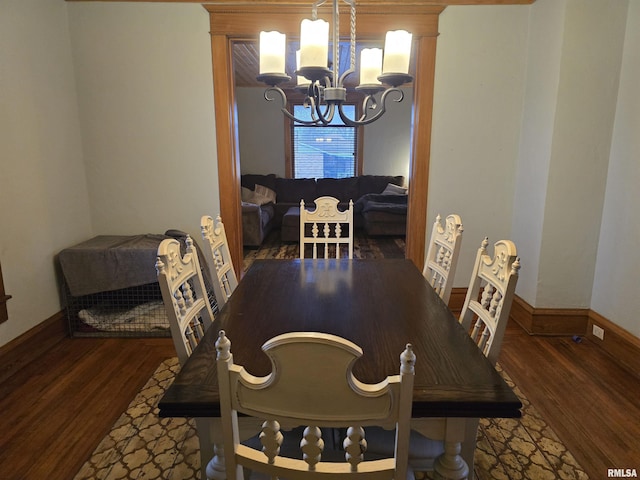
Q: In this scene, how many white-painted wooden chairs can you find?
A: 6